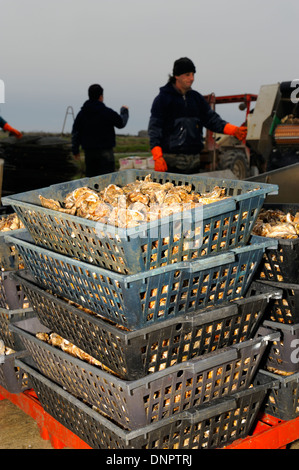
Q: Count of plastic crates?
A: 13